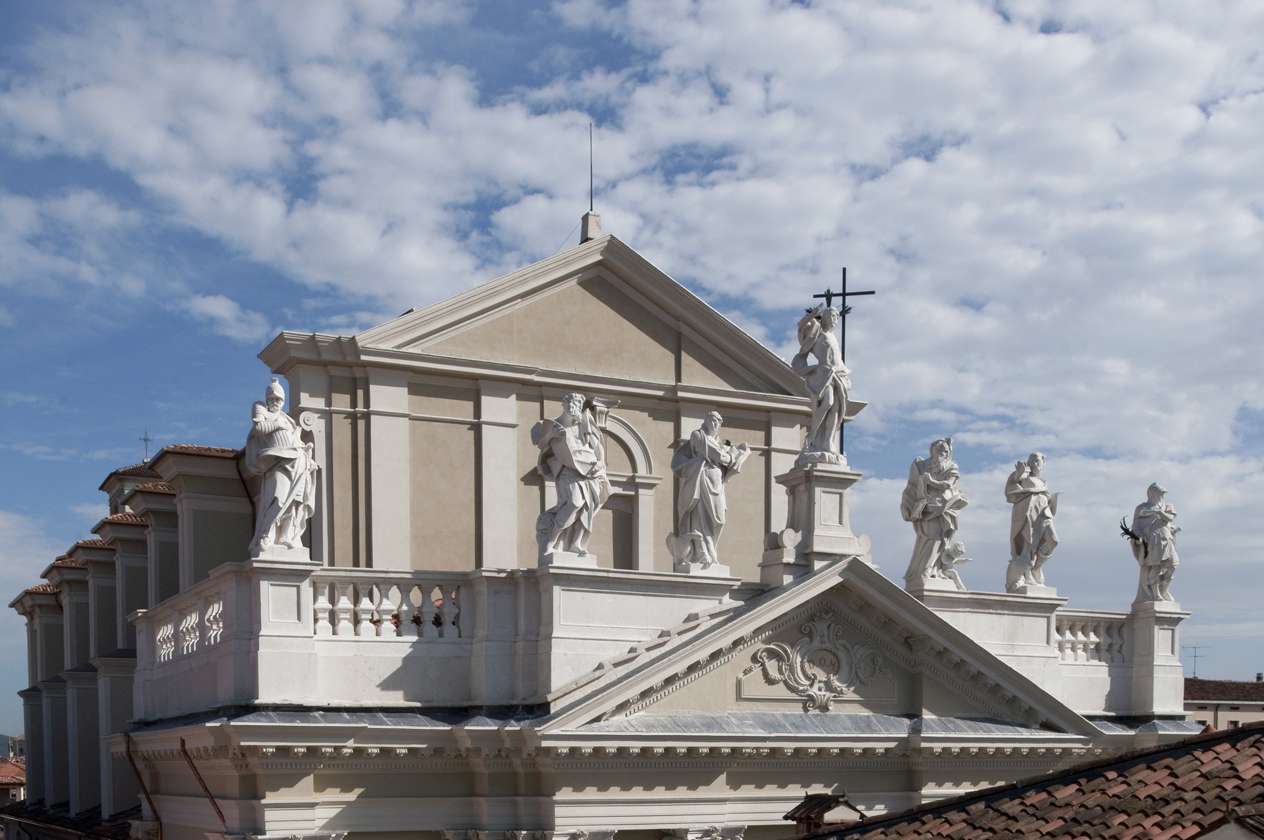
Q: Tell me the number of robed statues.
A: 7